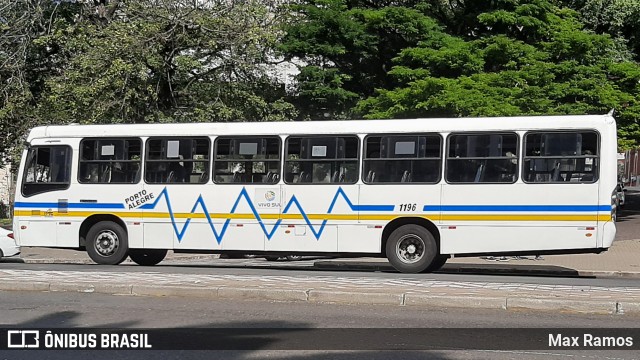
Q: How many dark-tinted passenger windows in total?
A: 7